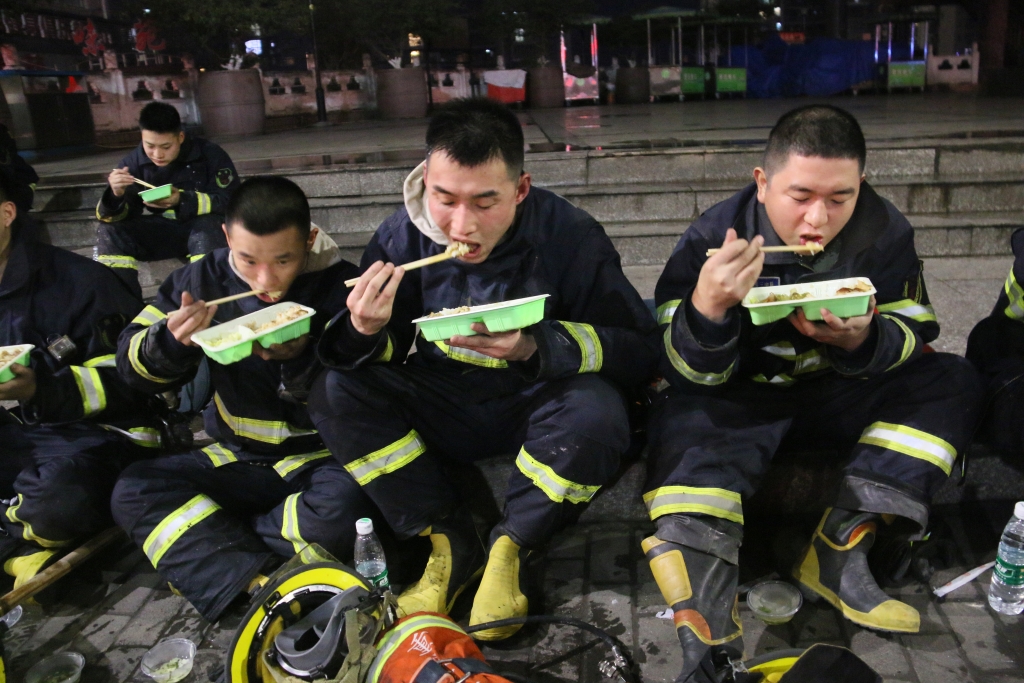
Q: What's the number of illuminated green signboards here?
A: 3